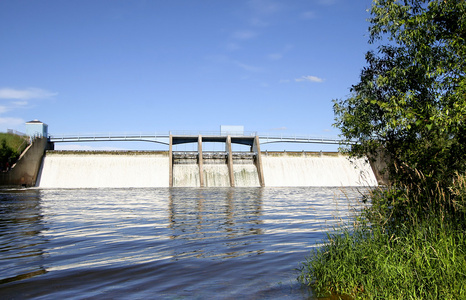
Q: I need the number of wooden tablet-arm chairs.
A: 0